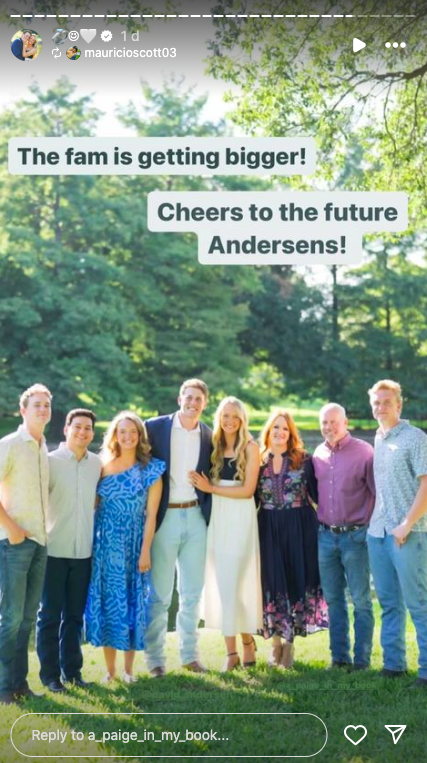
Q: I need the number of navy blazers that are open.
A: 1